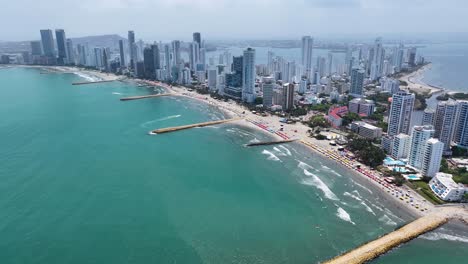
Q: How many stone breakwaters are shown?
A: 5